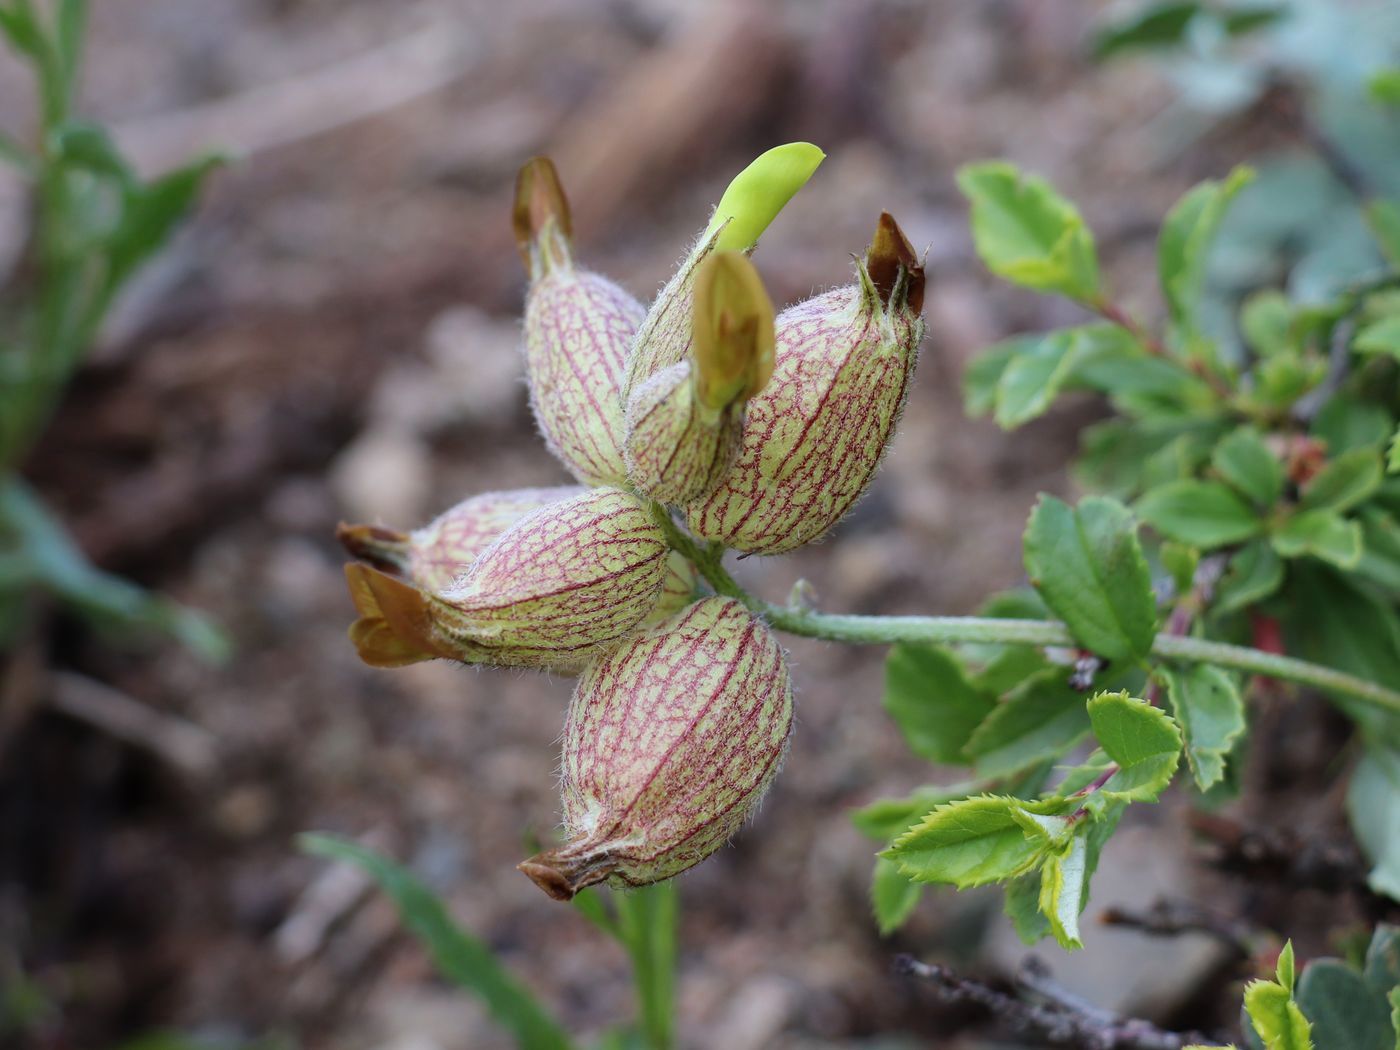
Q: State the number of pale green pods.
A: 7